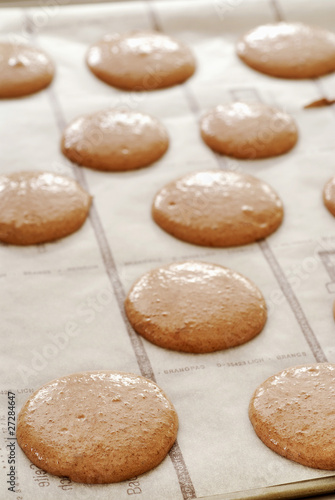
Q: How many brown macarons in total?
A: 11